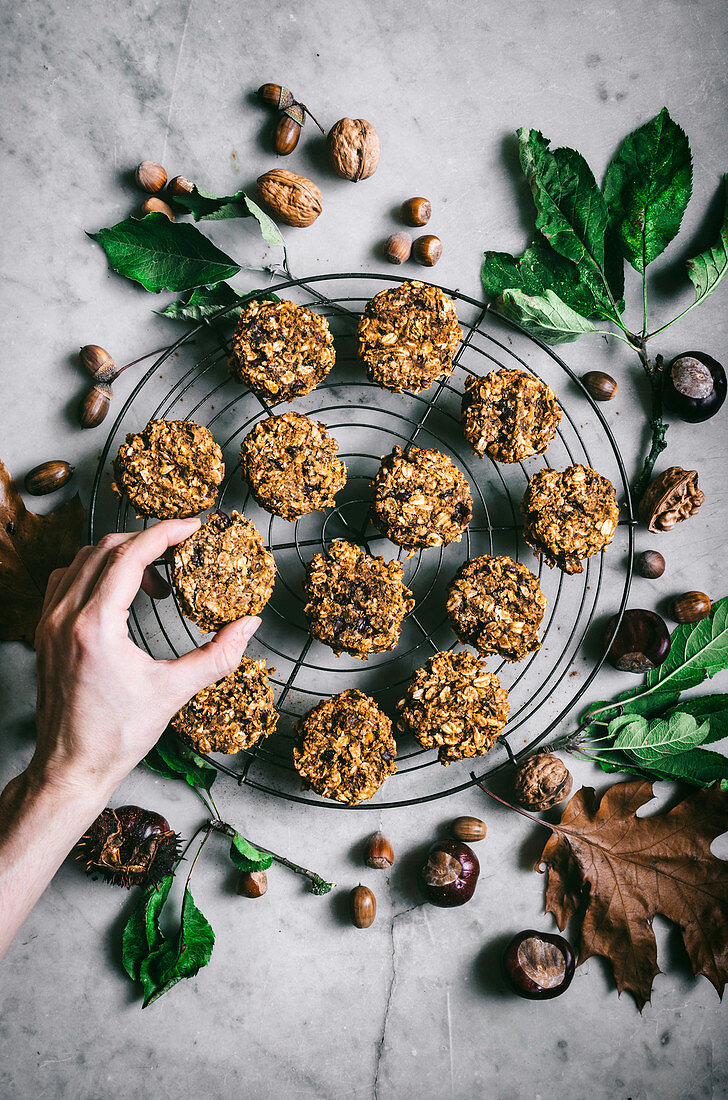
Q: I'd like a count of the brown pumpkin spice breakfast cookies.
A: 13